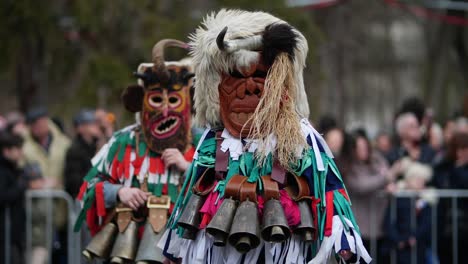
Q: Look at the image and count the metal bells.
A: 8